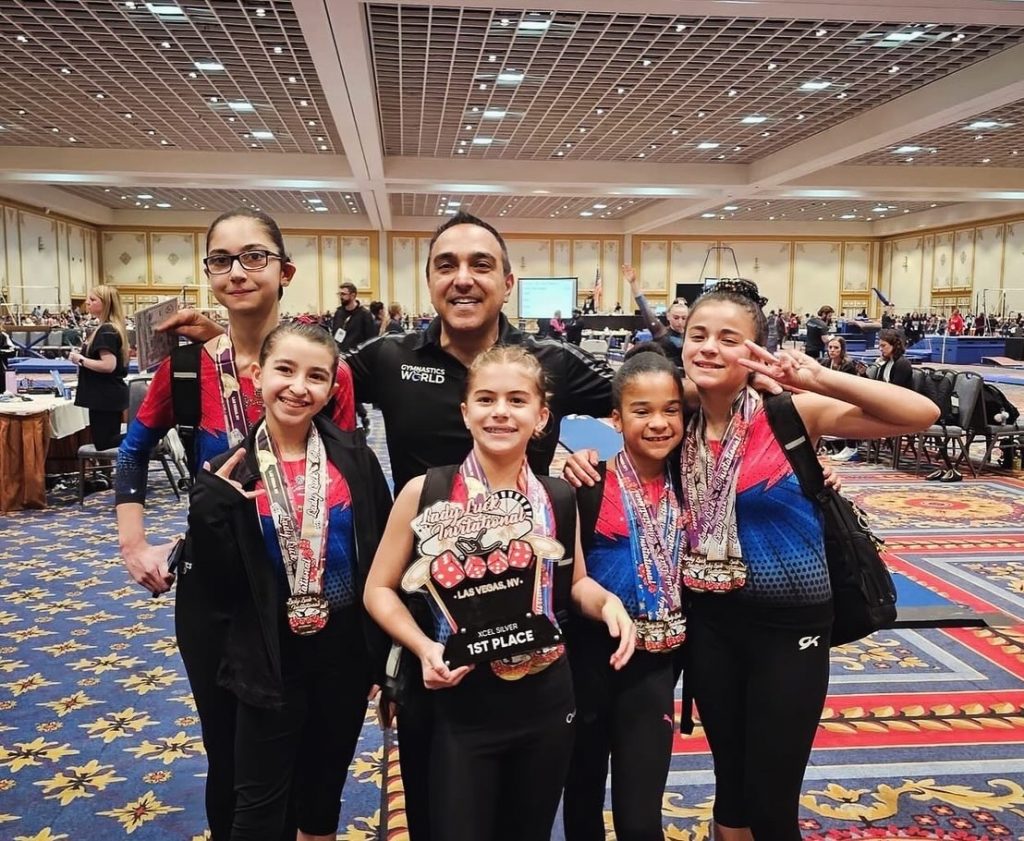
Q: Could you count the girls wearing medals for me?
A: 5